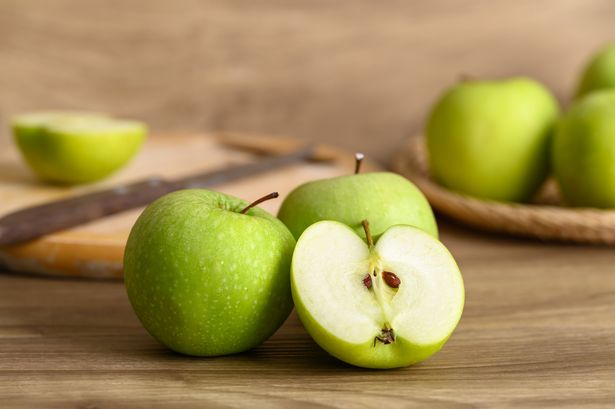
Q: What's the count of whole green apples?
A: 5